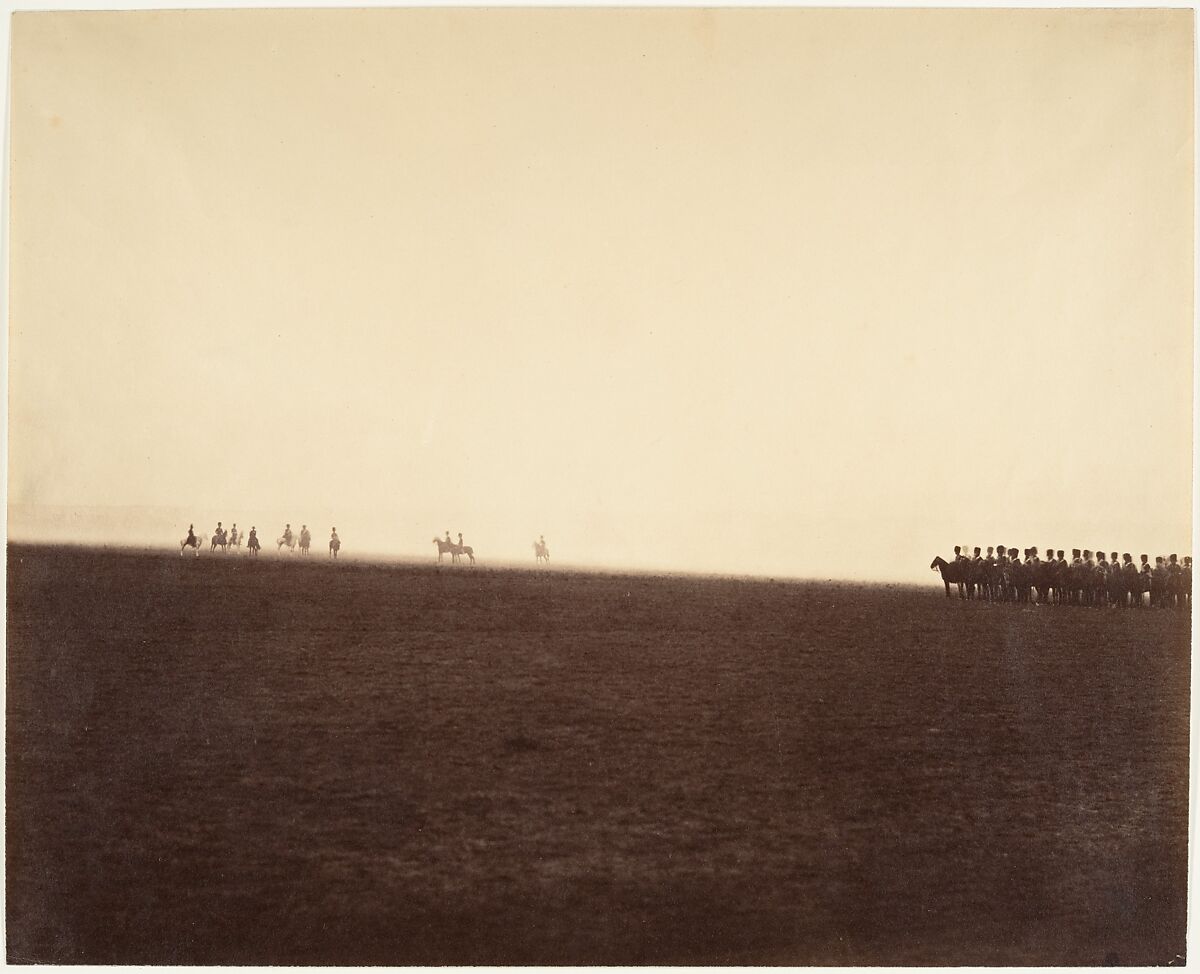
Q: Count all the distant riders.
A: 10